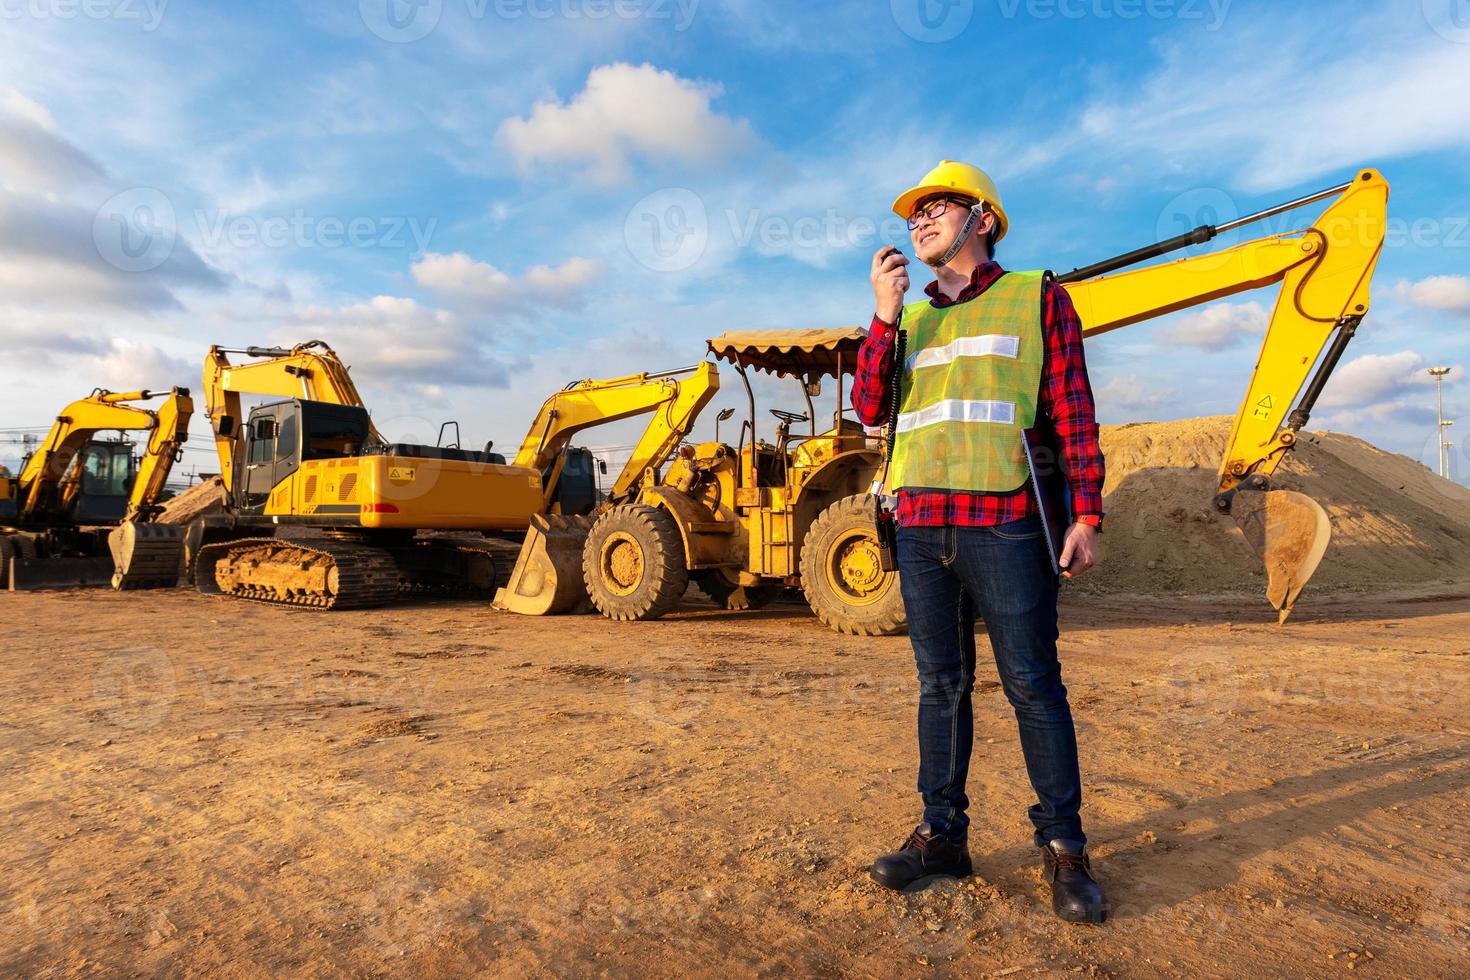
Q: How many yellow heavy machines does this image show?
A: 5